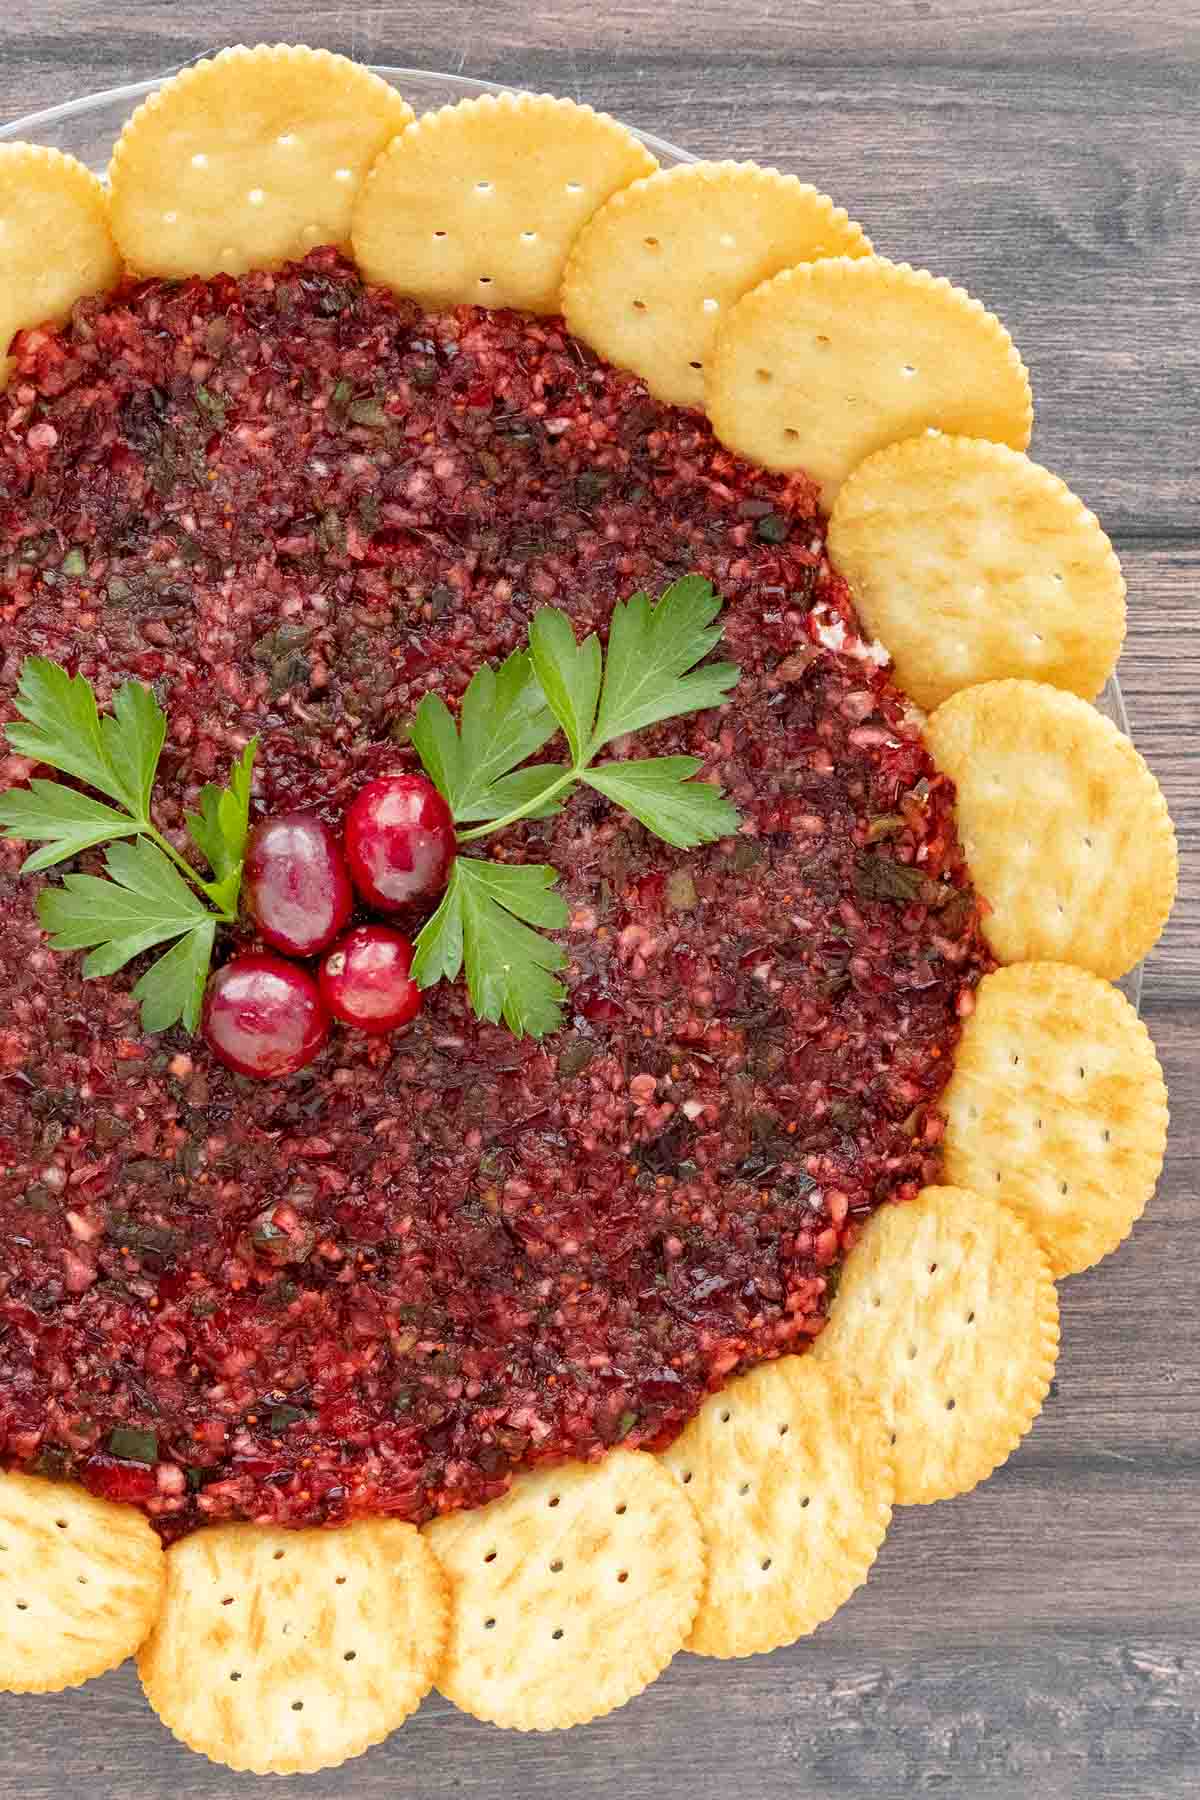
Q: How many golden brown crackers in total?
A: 13